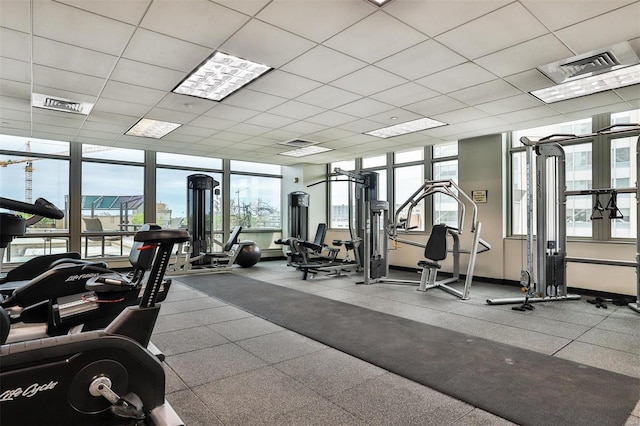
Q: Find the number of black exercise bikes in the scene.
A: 2